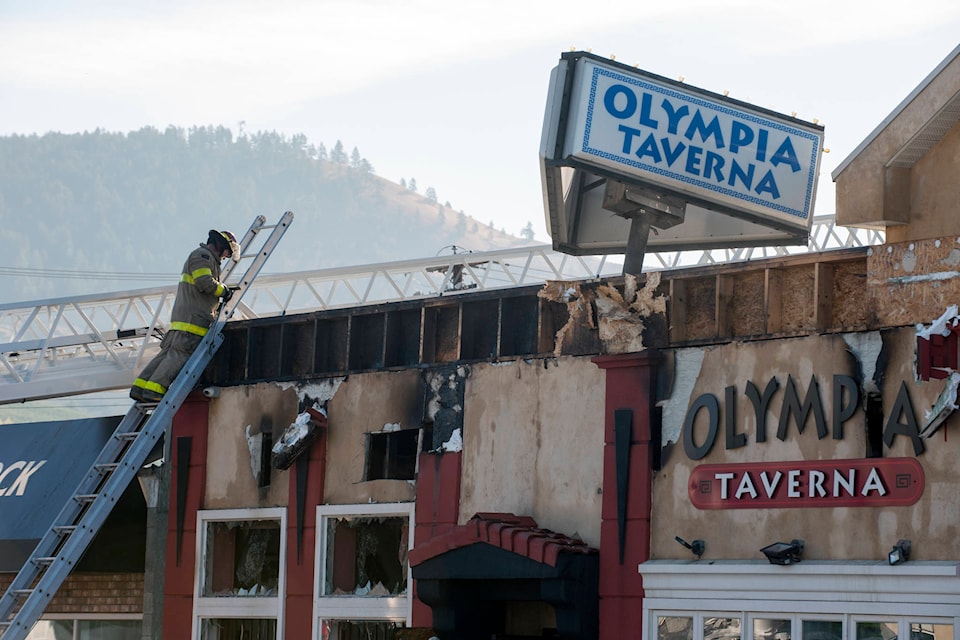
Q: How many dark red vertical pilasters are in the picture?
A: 4